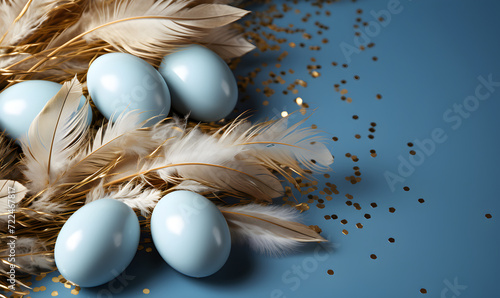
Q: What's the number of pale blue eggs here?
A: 5